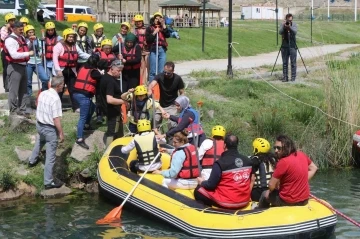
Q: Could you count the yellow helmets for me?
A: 15